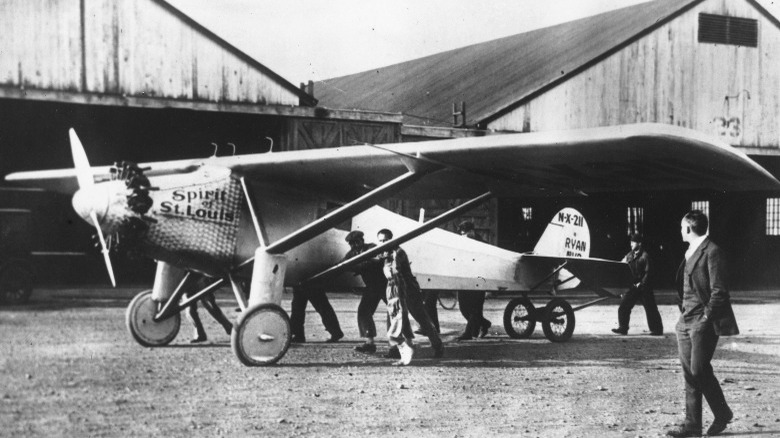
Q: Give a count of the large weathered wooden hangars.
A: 2